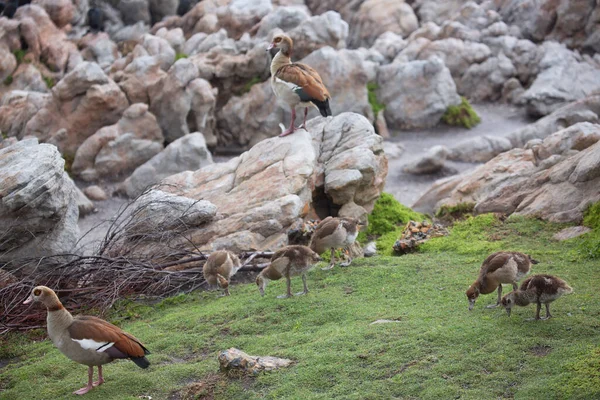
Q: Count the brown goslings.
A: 5